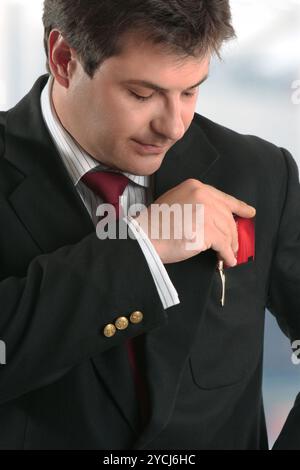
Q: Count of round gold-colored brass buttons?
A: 3